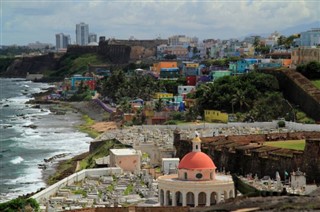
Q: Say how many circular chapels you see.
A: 1